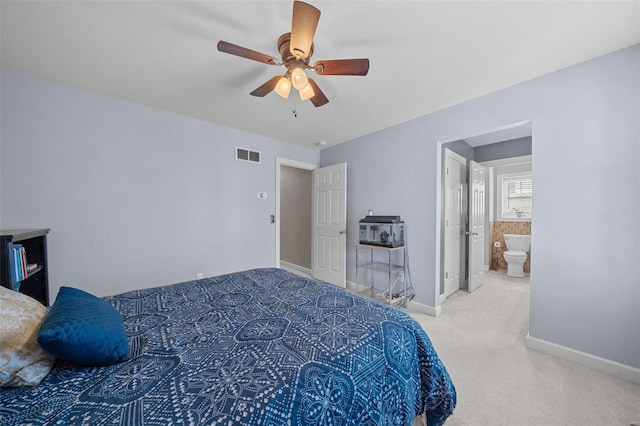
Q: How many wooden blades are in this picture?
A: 5